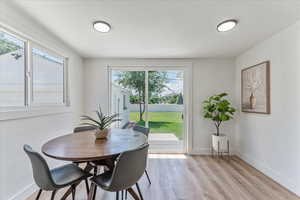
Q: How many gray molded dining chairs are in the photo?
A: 4